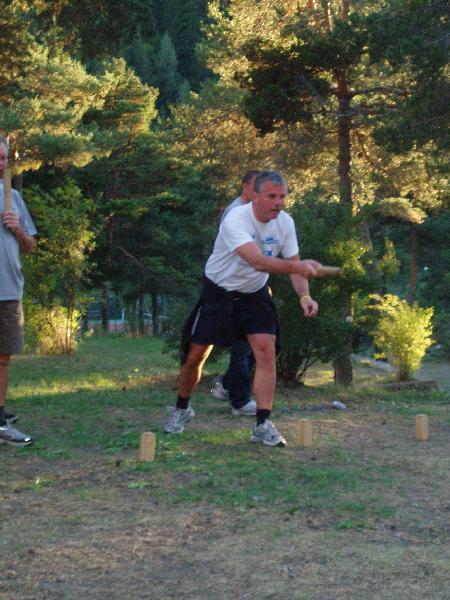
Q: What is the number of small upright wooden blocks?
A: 3